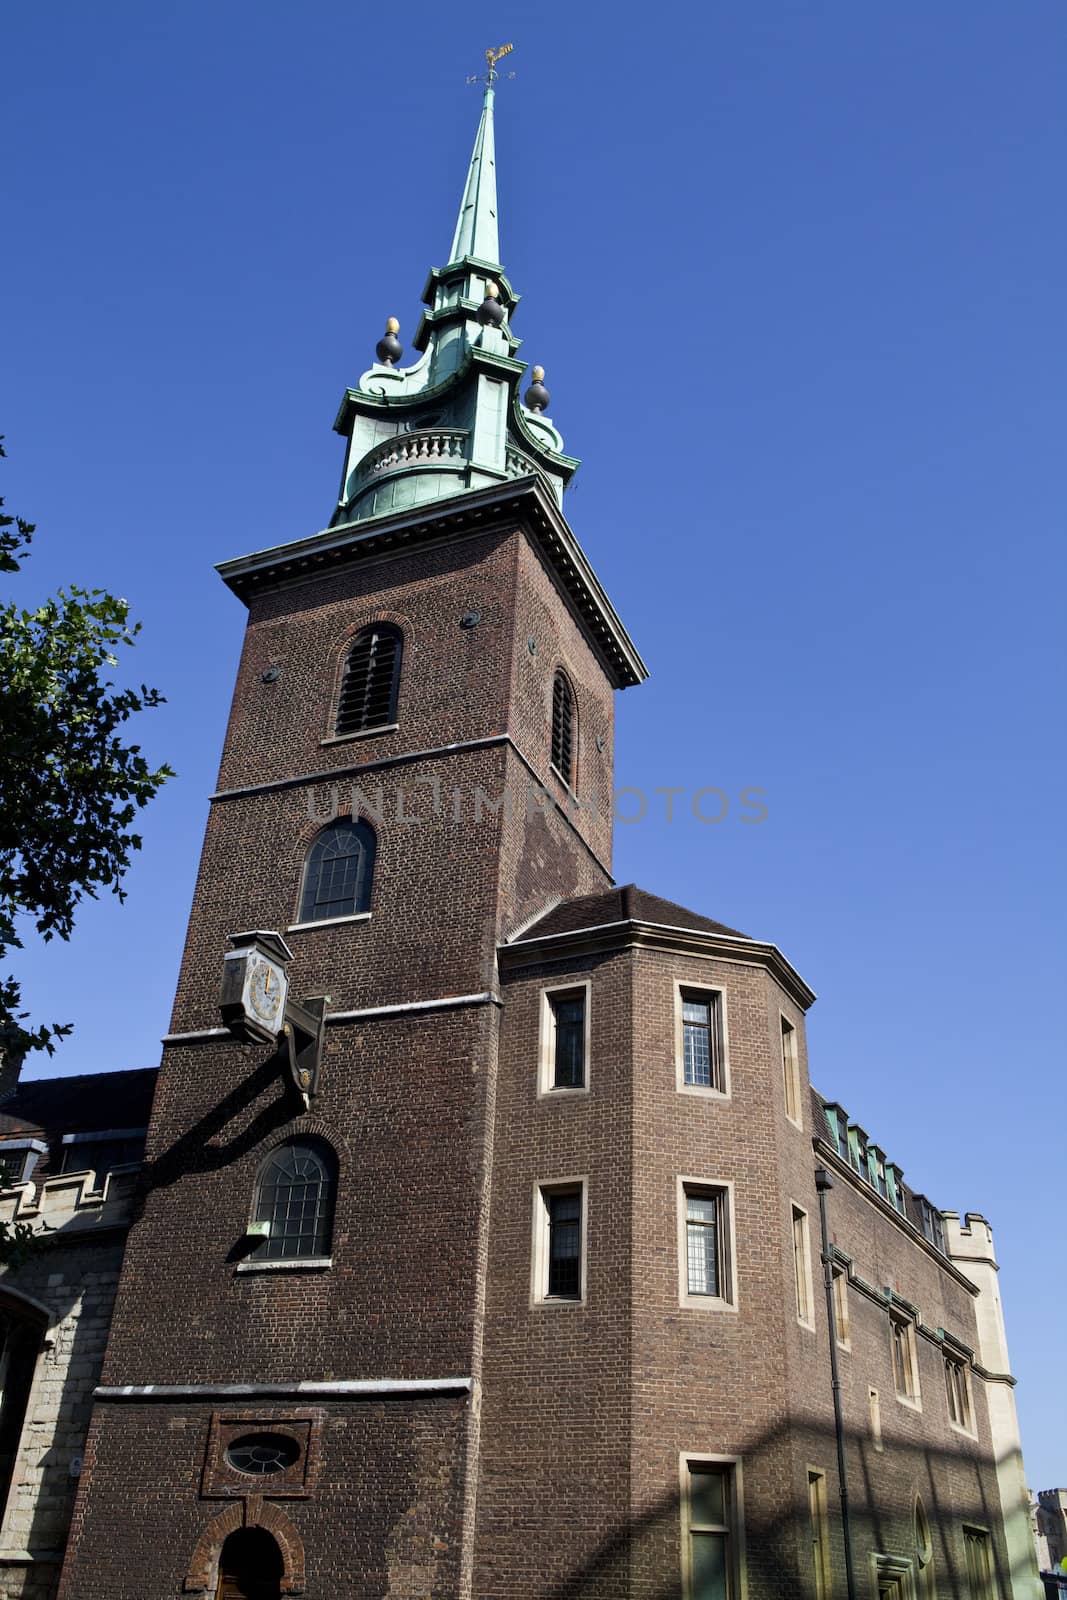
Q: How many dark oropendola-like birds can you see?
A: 0